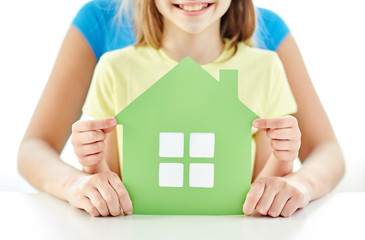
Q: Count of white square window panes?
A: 4